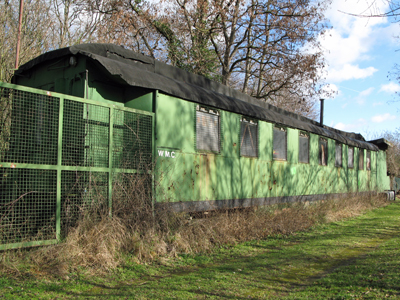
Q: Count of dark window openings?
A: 9